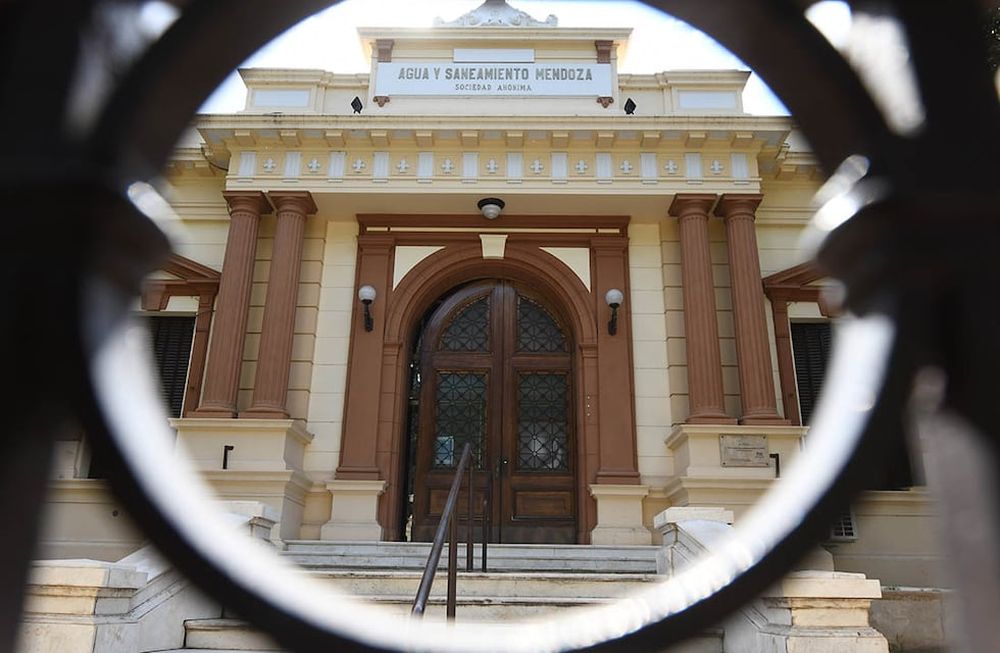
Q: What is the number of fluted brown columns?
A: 4